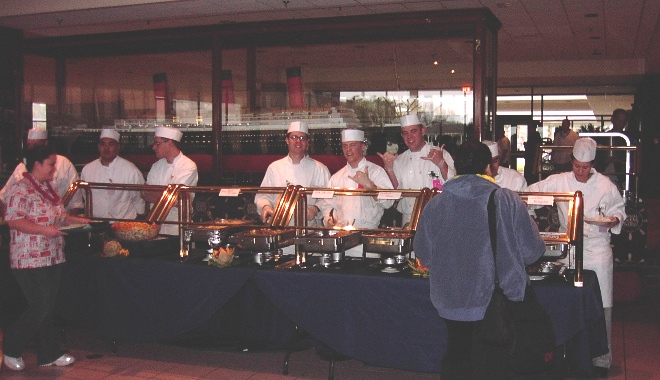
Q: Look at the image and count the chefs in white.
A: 8